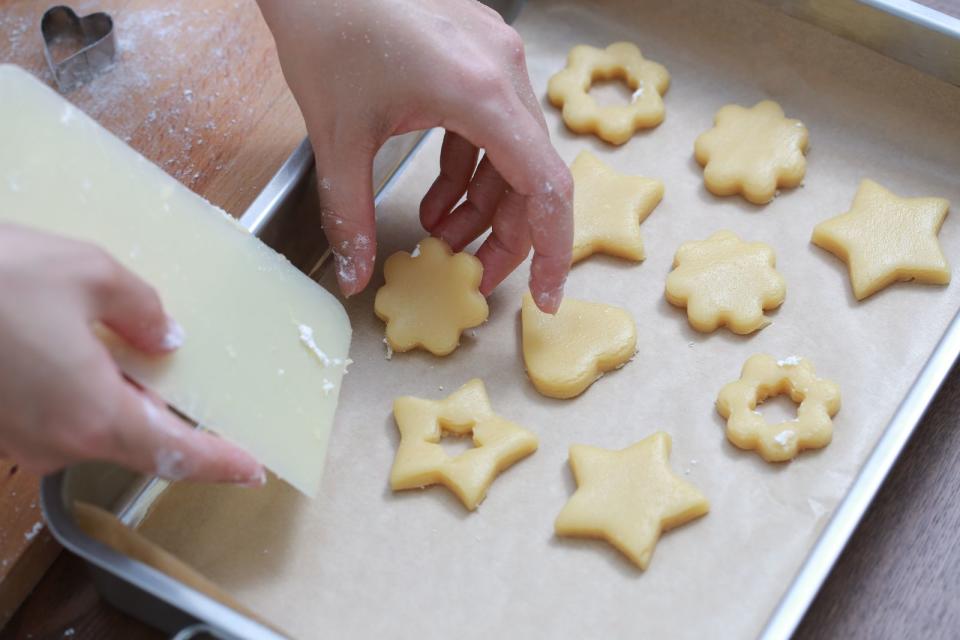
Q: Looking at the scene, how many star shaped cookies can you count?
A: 4